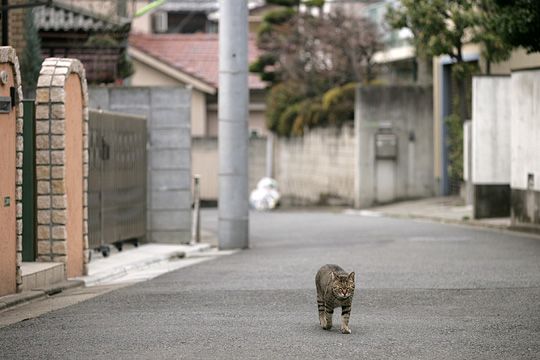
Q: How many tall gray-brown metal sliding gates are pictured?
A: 1